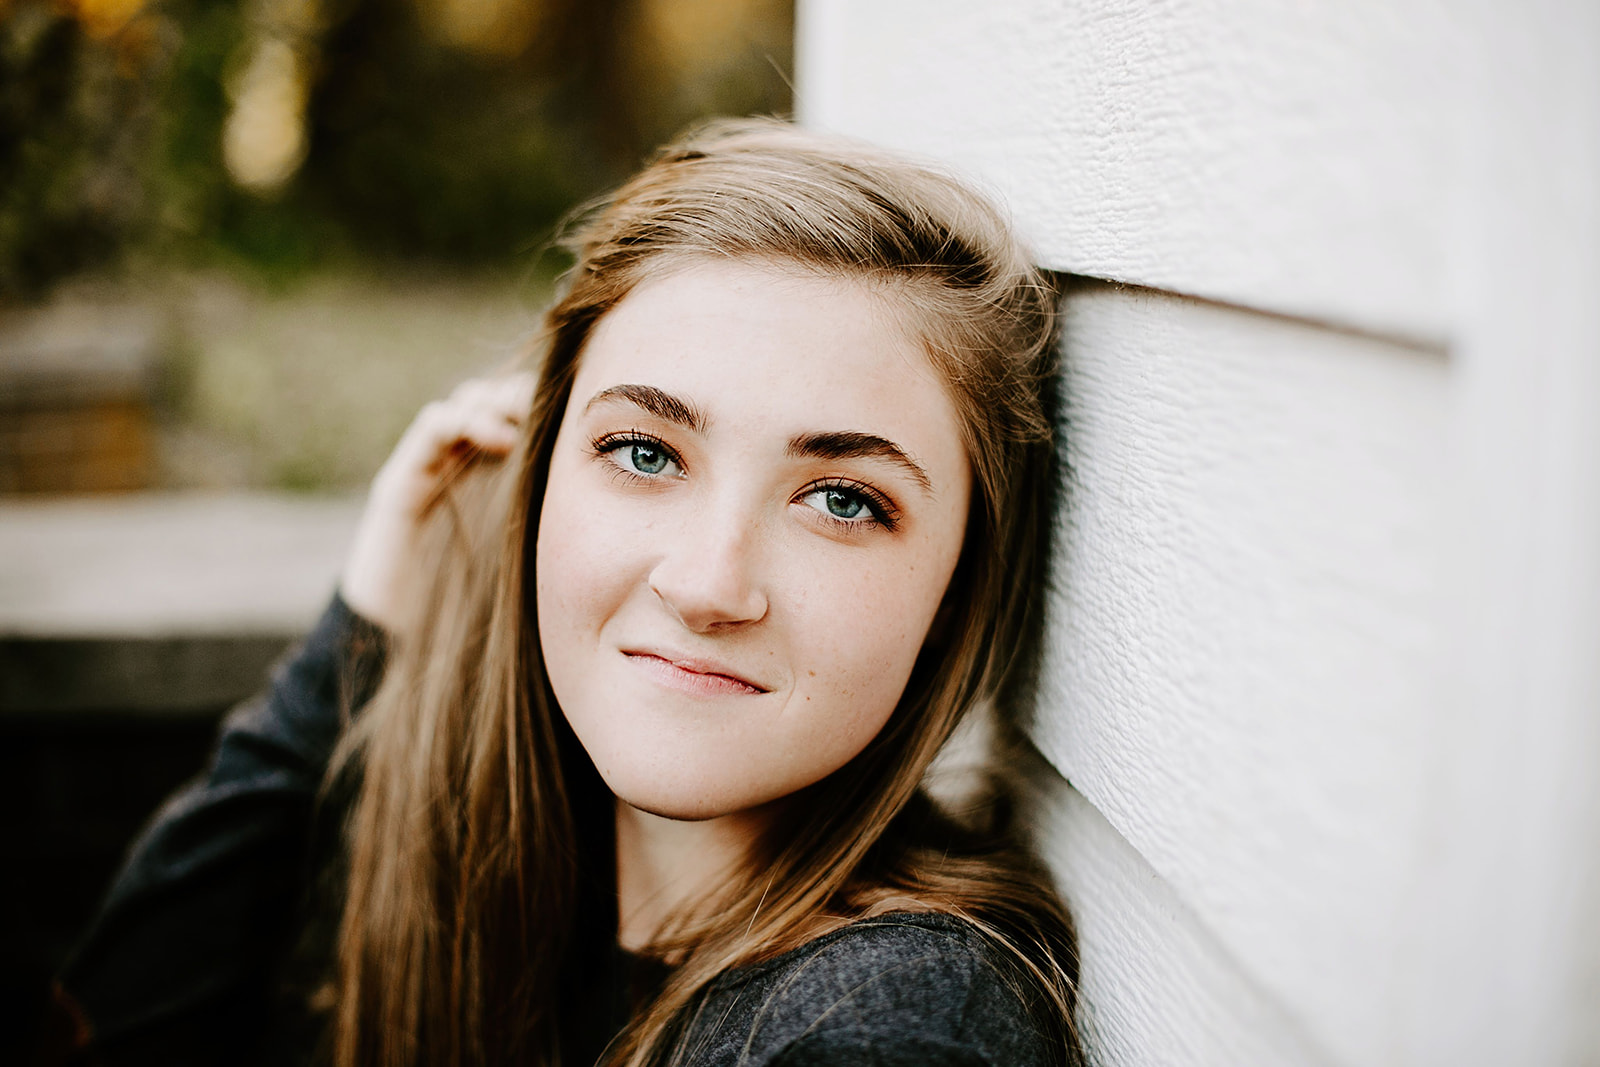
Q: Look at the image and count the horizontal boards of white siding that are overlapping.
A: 3